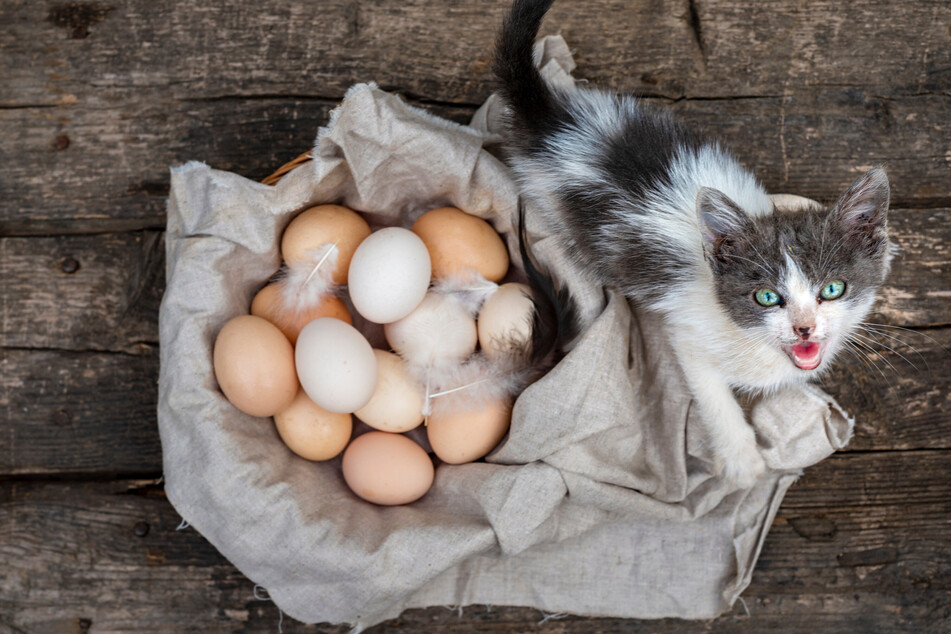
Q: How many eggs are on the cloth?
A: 12